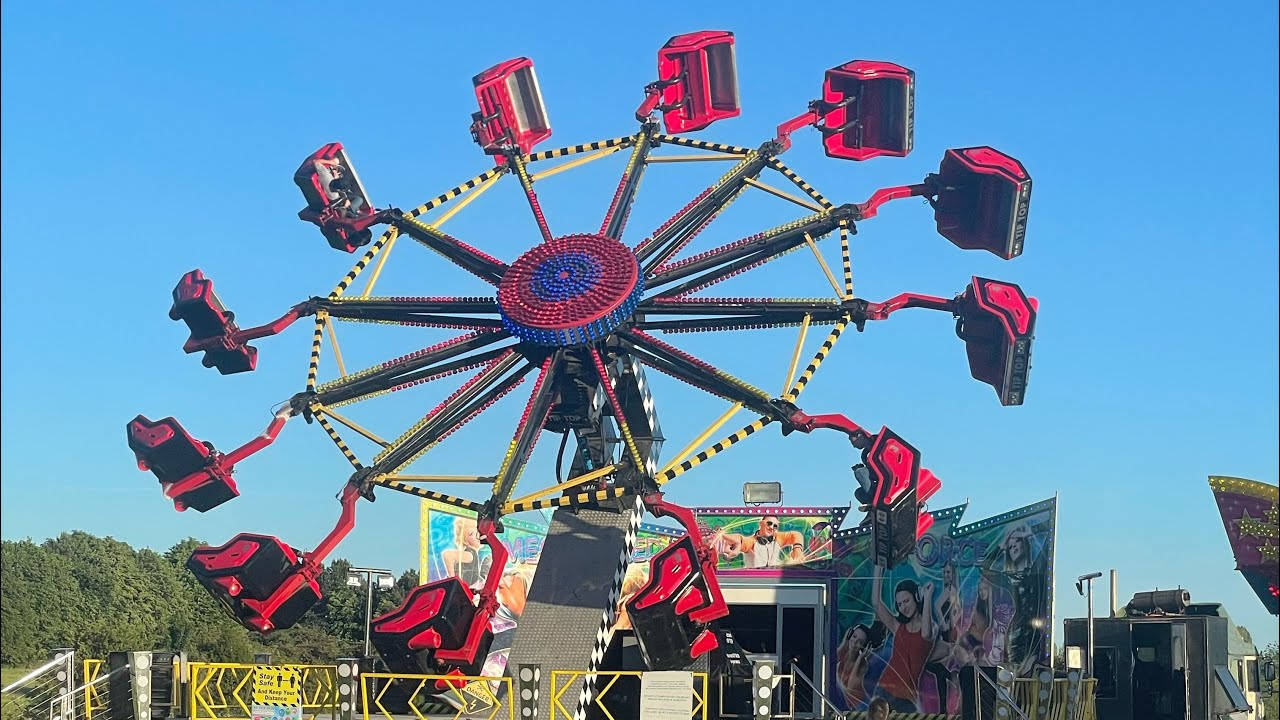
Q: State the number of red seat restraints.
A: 0